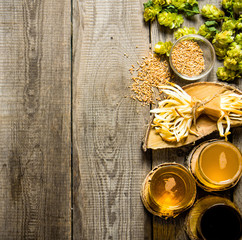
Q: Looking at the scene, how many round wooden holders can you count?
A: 3